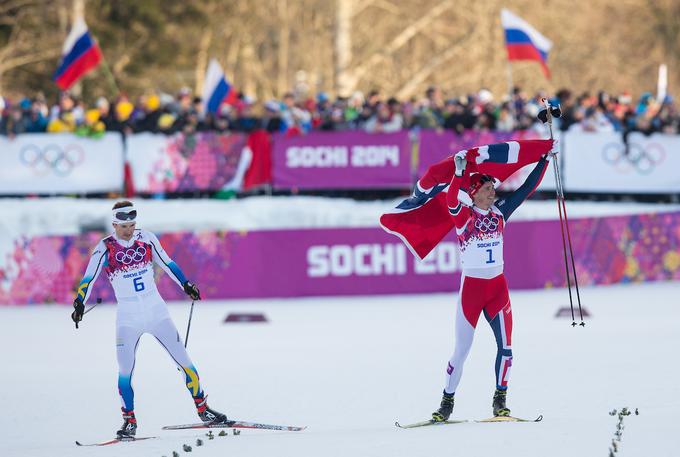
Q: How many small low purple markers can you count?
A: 2